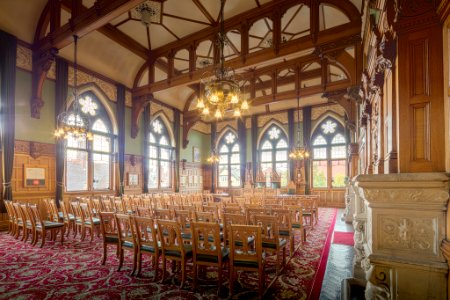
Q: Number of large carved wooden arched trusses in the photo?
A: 3